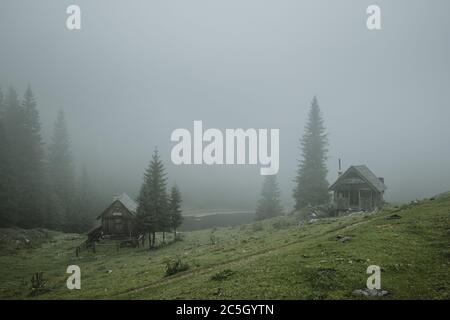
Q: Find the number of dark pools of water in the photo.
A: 1